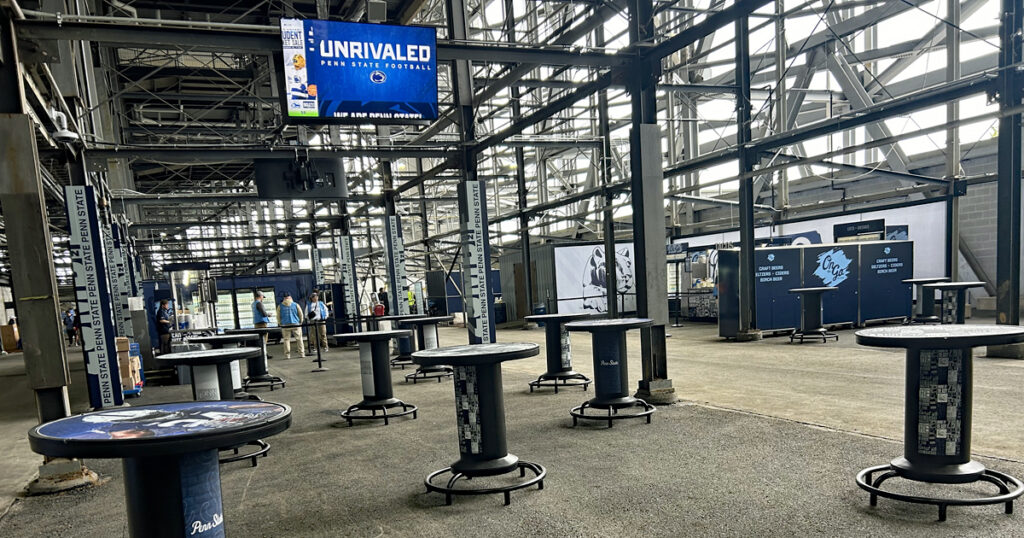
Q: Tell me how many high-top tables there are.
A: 14